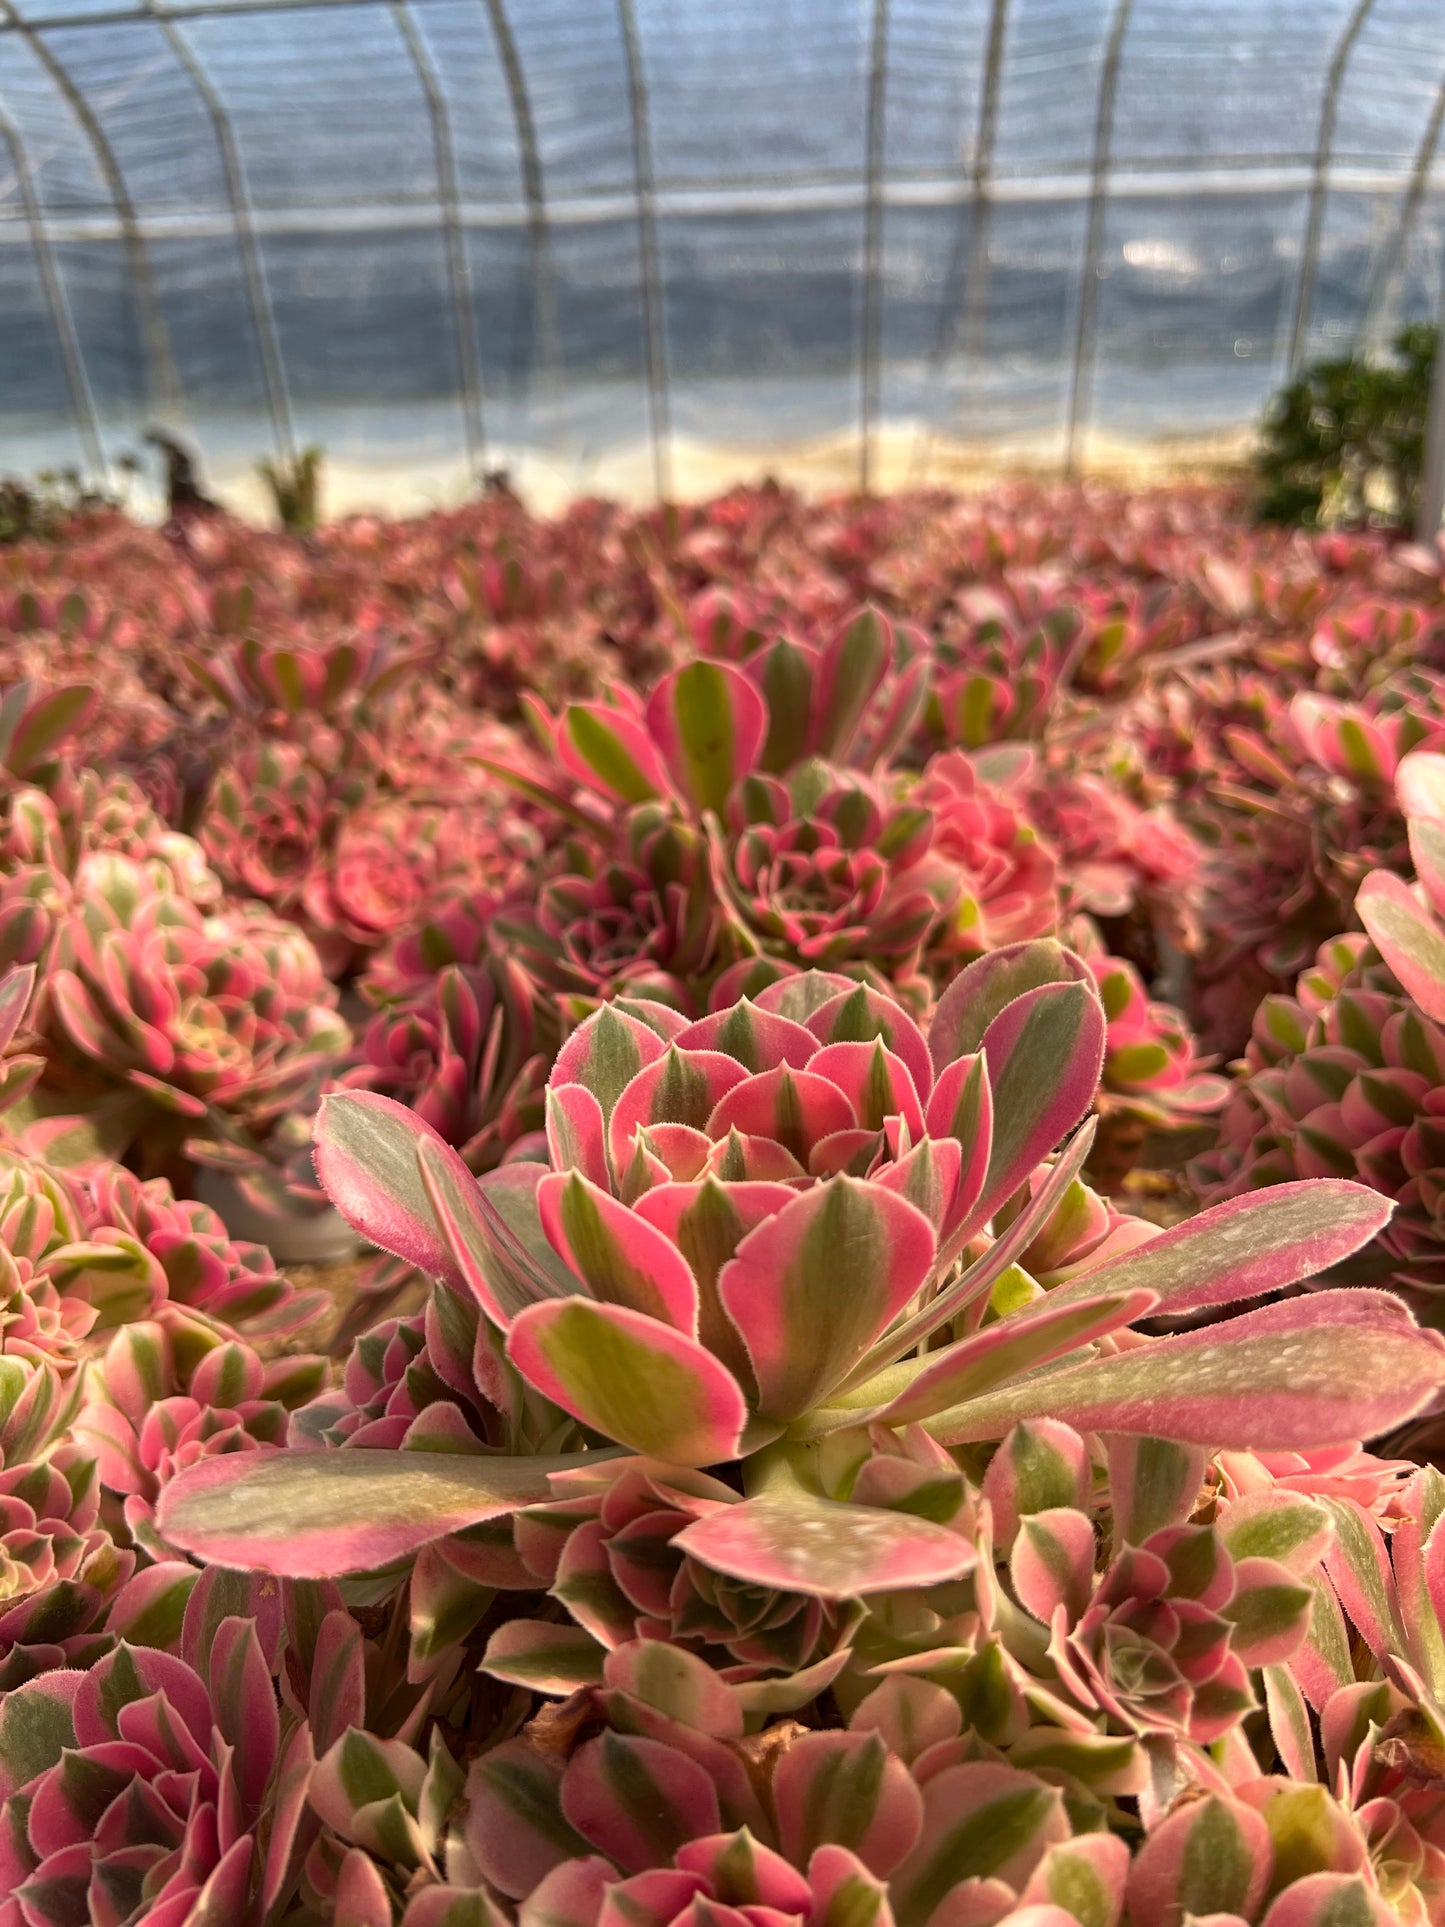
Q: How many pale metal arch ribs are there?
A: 11